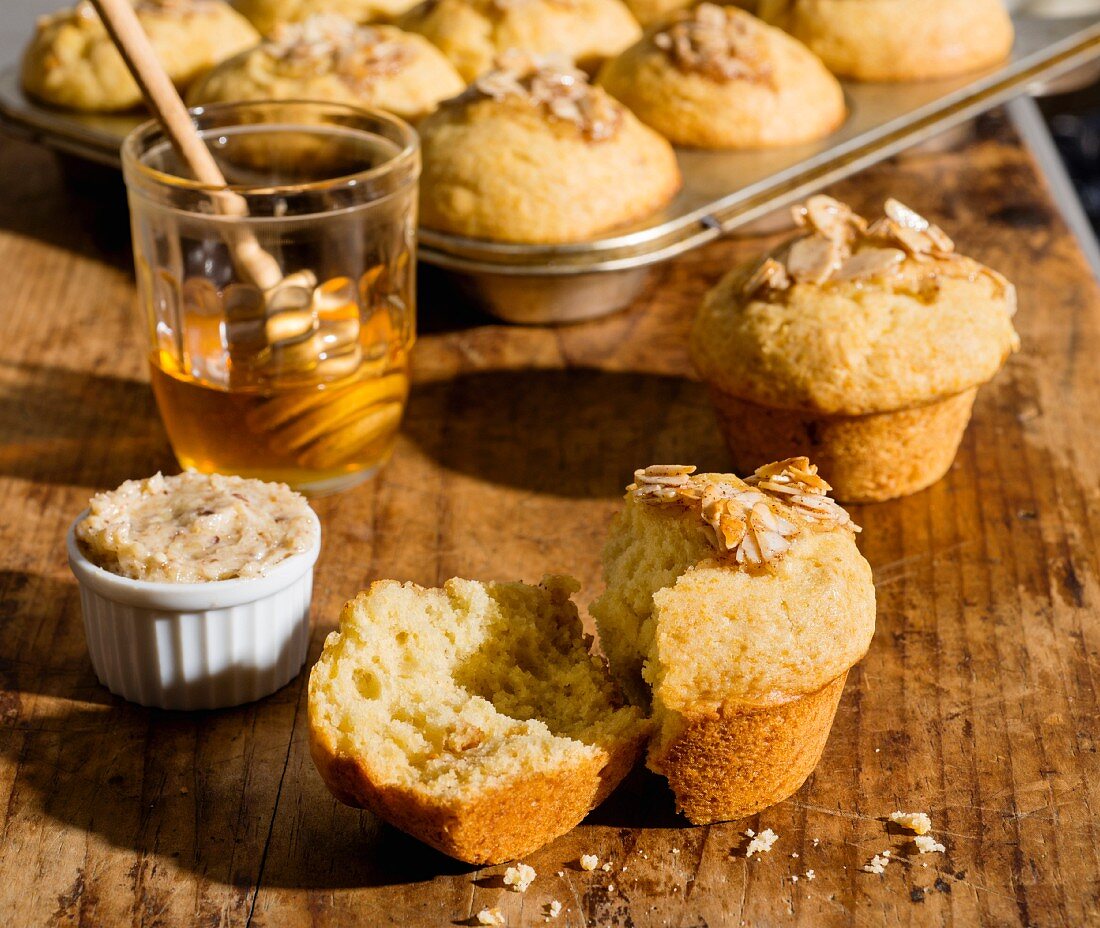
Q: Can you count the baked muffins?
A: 10